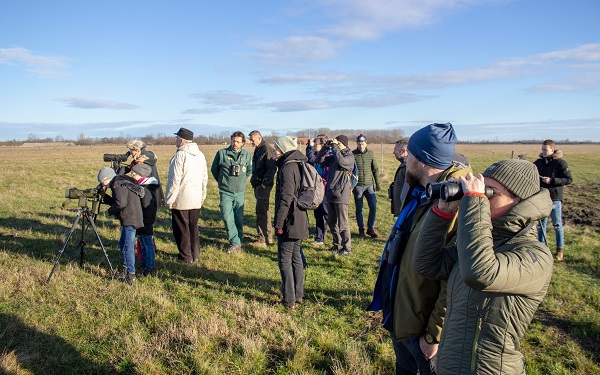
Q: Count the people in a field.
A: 14